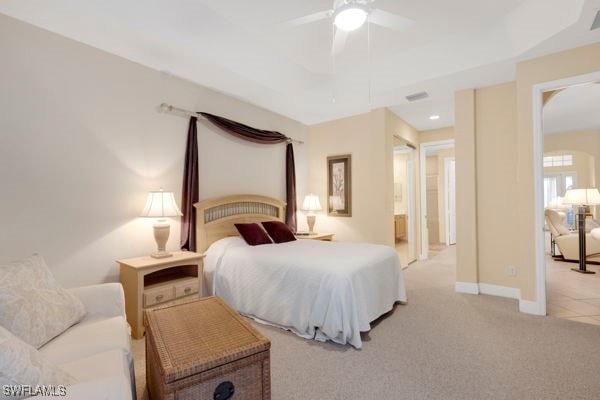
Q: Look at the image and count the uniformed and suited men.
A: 0